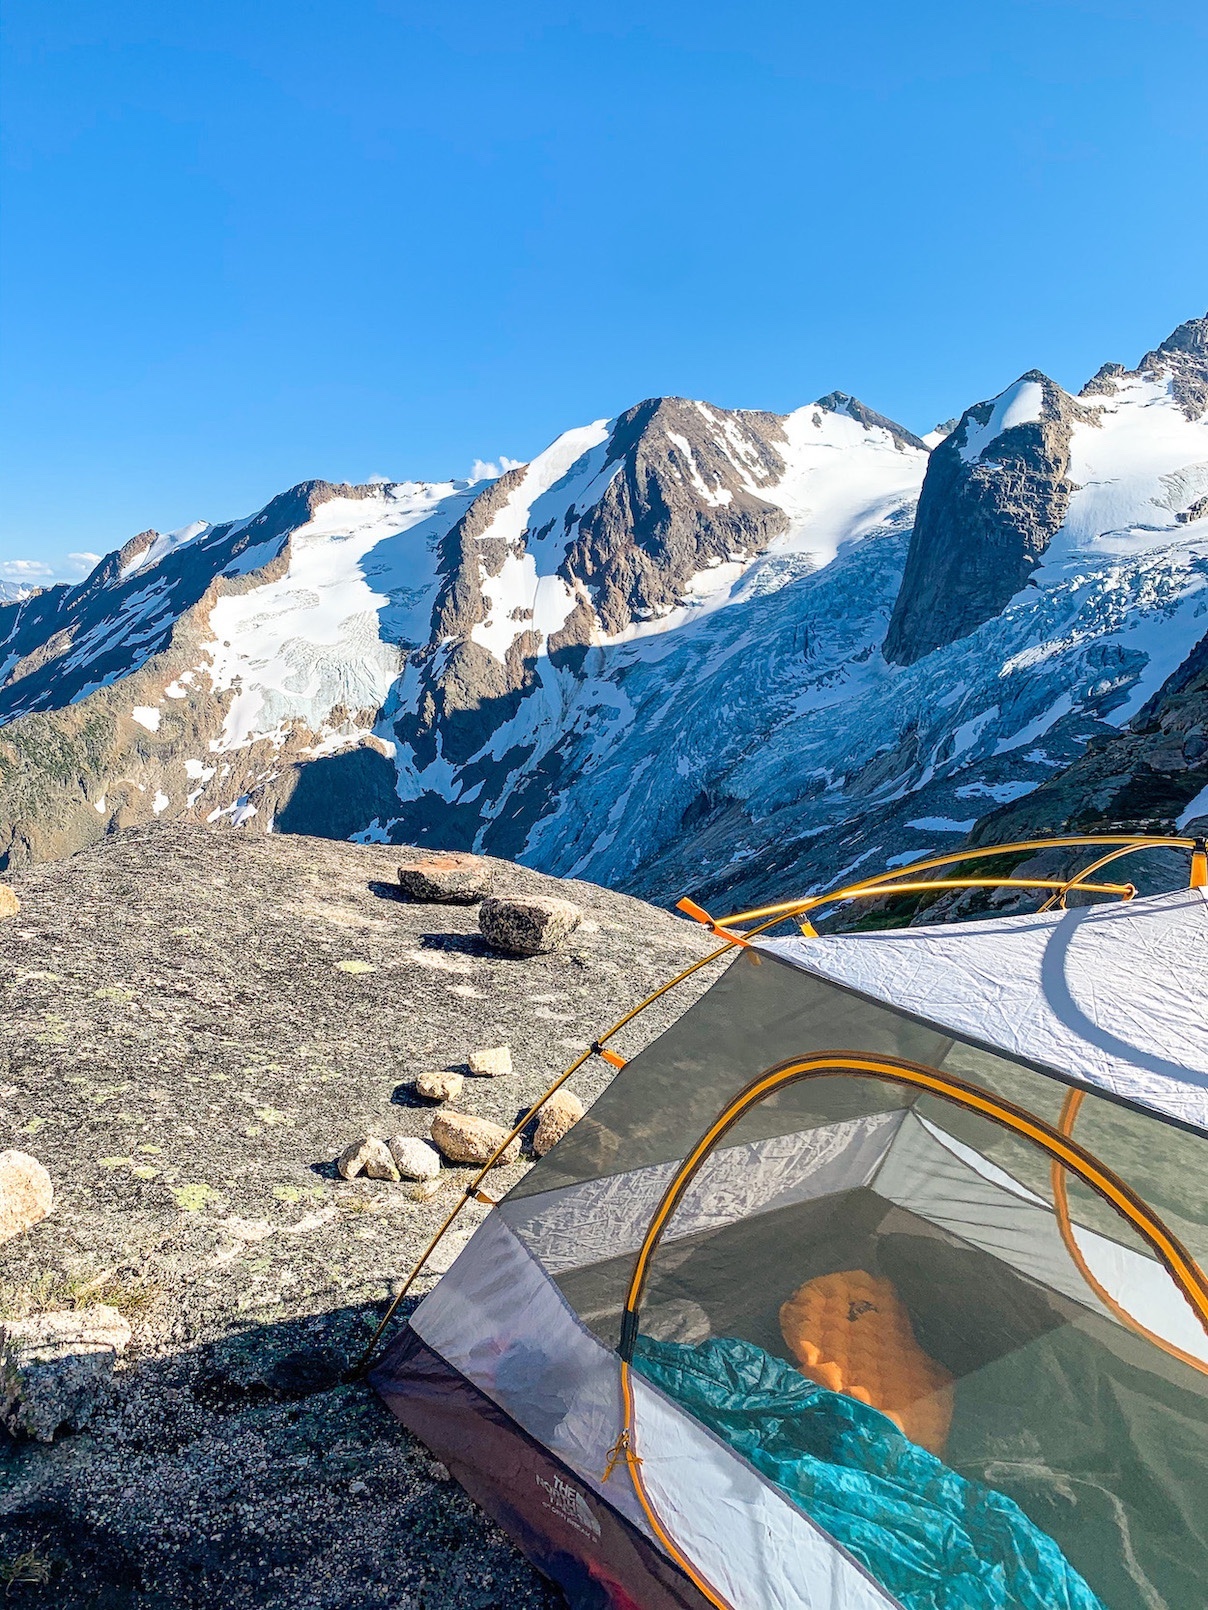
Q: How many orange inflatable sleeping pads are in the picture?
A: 1